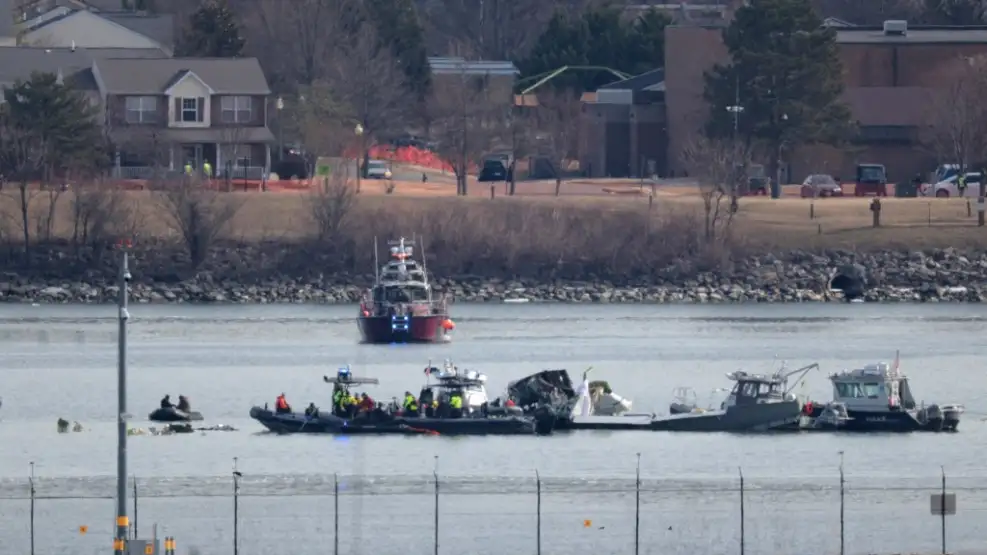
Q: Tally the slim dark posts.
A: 10